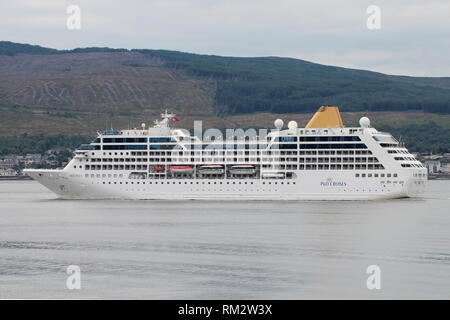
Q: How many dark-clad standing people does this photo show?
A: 0